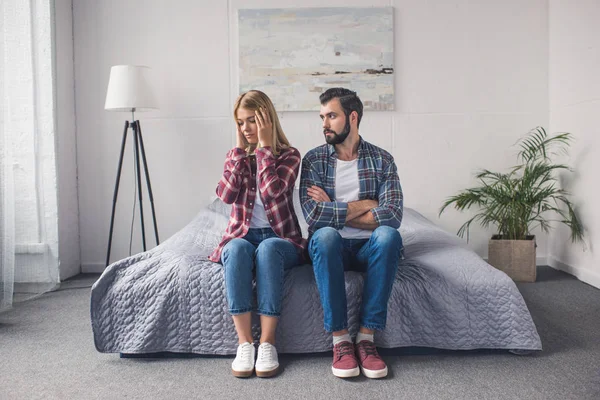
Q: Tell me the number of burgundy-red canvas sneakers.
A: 2